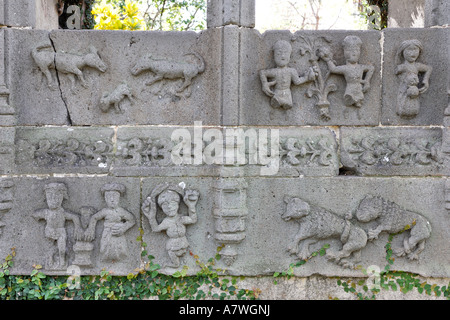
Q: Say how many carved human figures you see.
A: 6